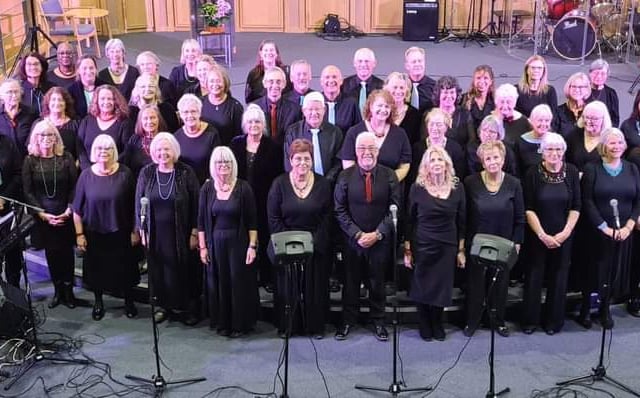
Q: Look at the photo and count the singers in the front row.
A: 10